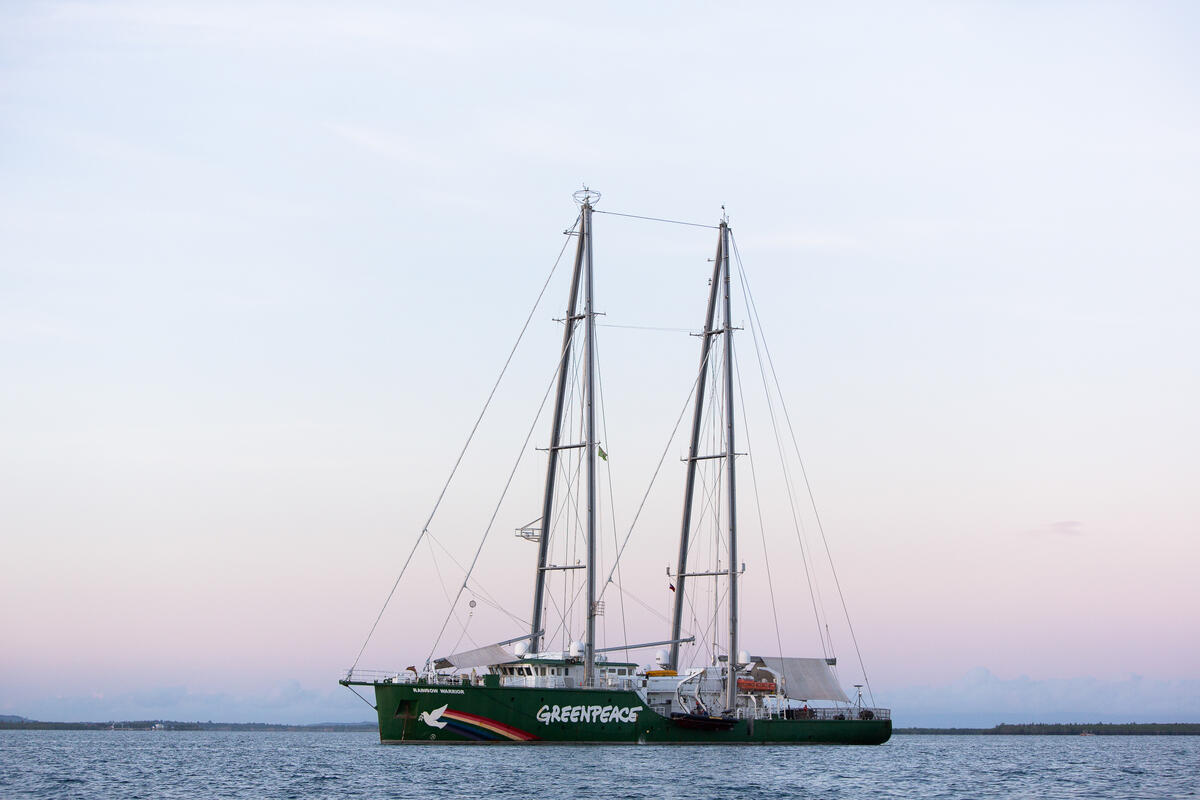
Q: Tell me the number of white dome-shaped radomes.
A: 4